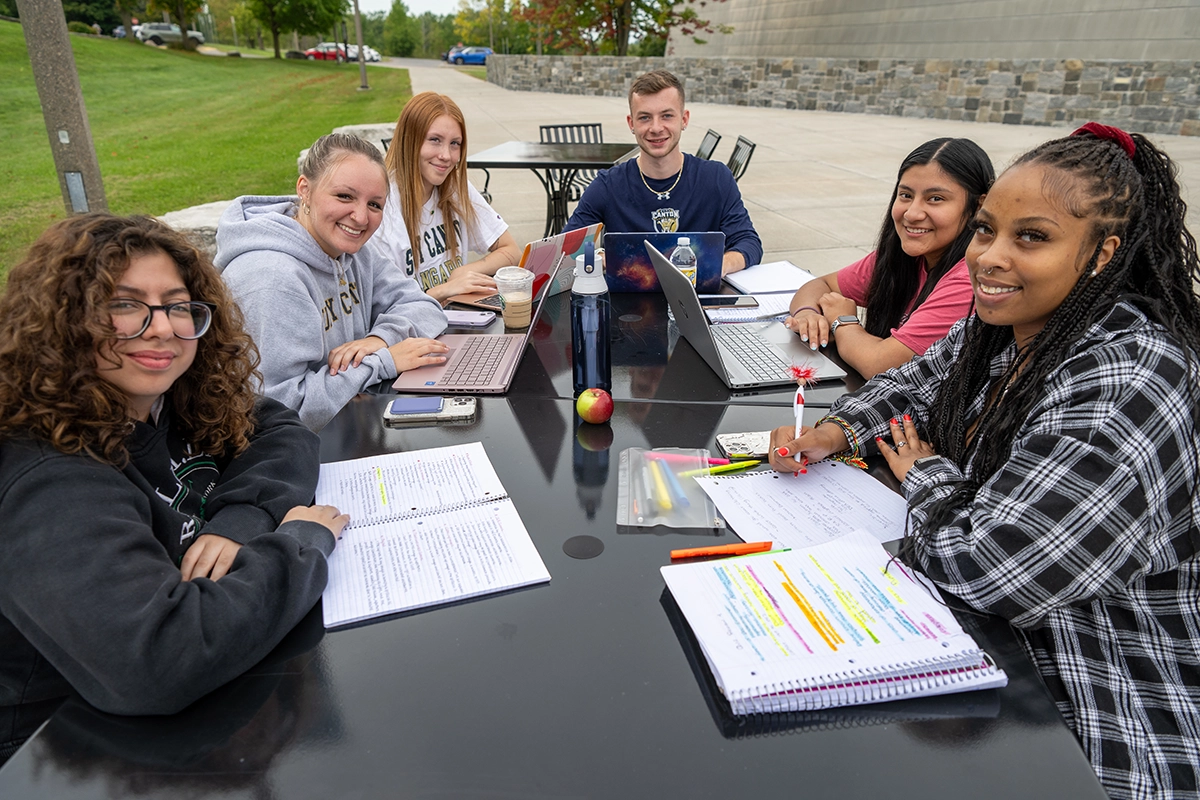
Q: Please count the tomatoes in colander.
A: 0